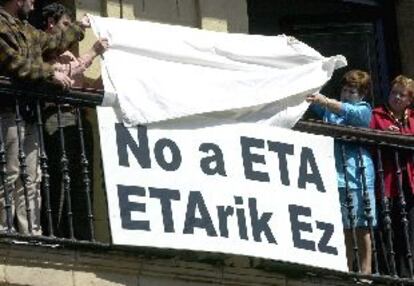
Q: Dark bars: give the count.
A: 9